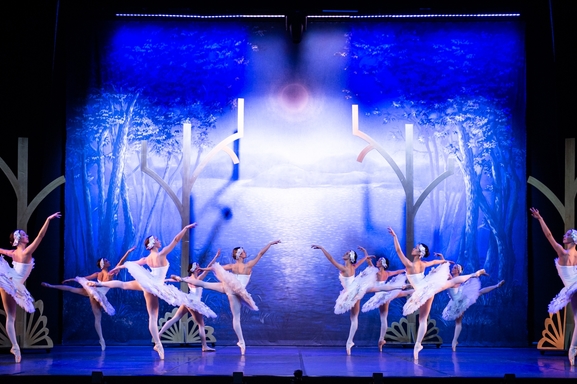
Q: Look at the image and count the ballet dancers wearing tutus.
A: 10